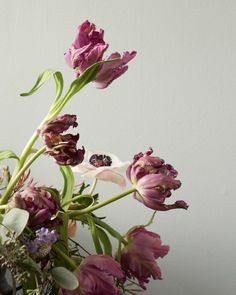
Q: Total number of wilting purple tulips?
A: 6